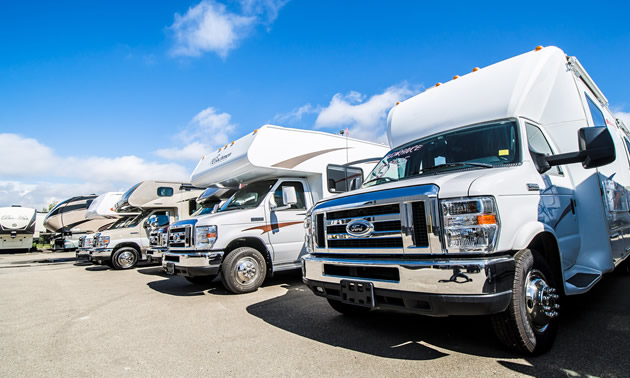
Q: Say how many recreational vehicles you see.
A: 7